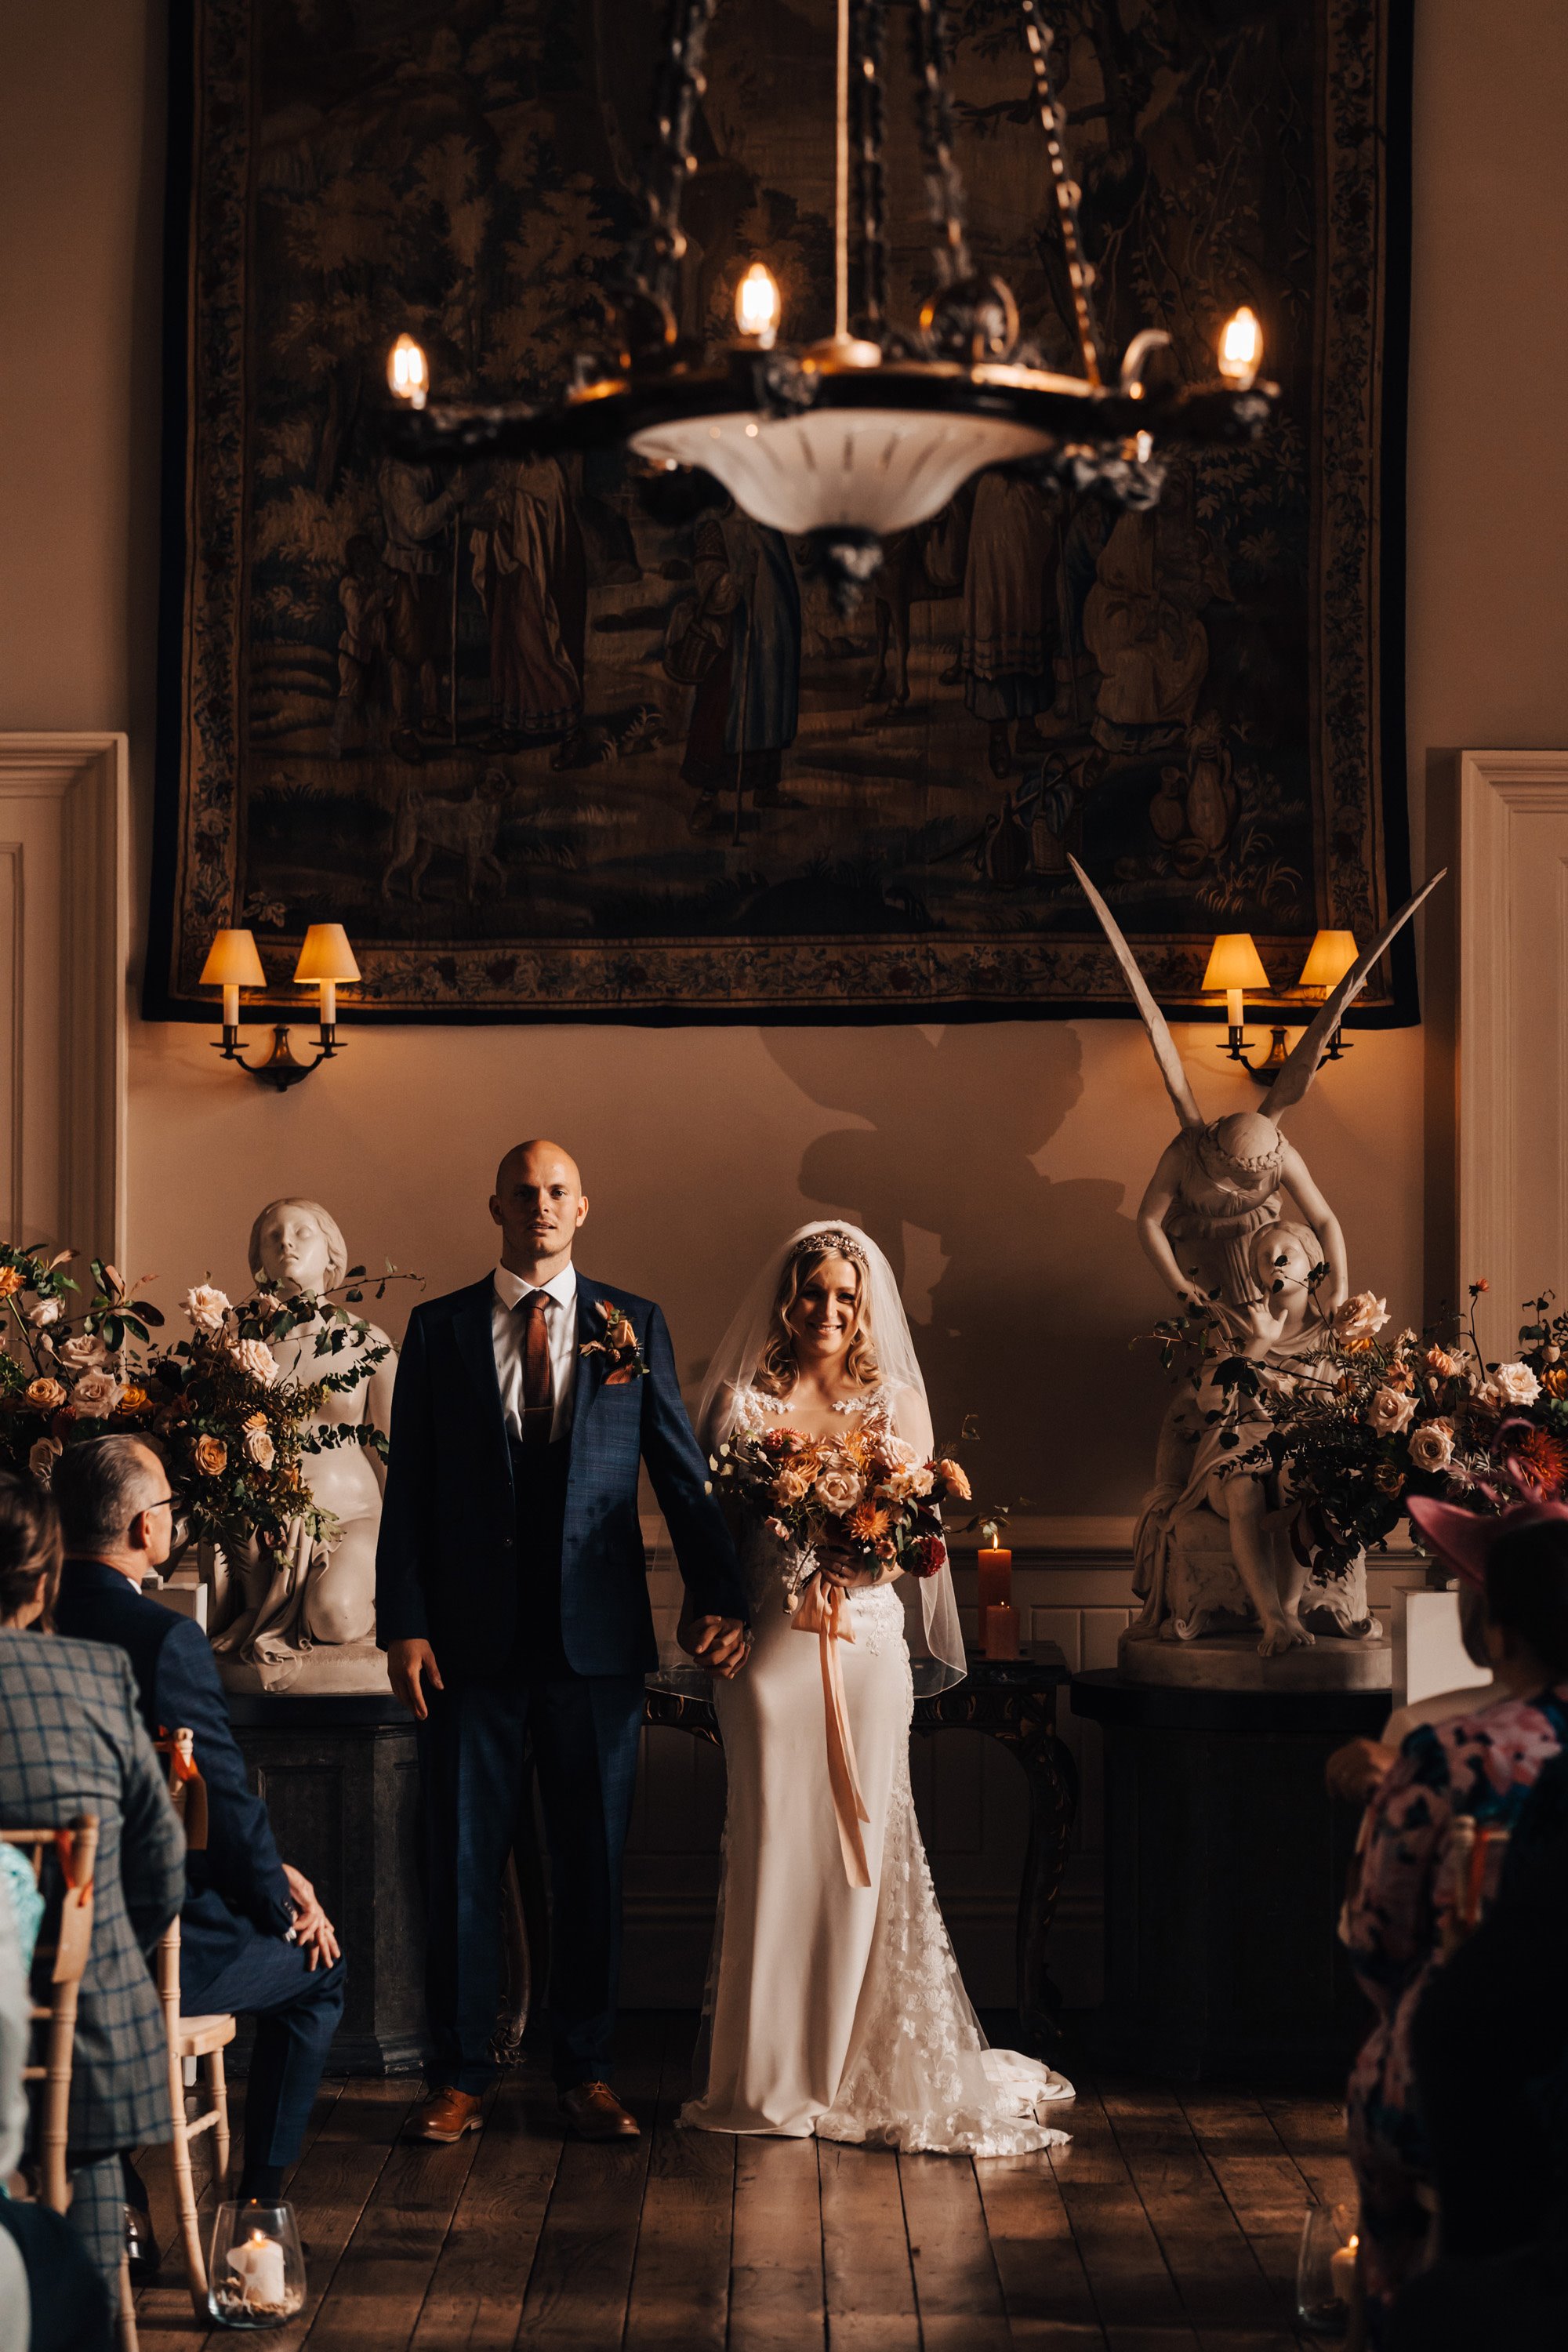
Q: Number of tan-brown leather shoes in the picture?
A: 2